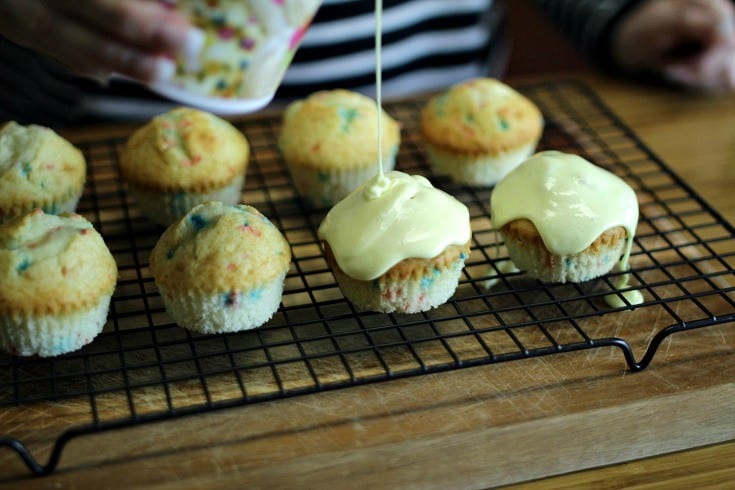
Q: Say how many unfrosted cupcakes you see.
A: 6